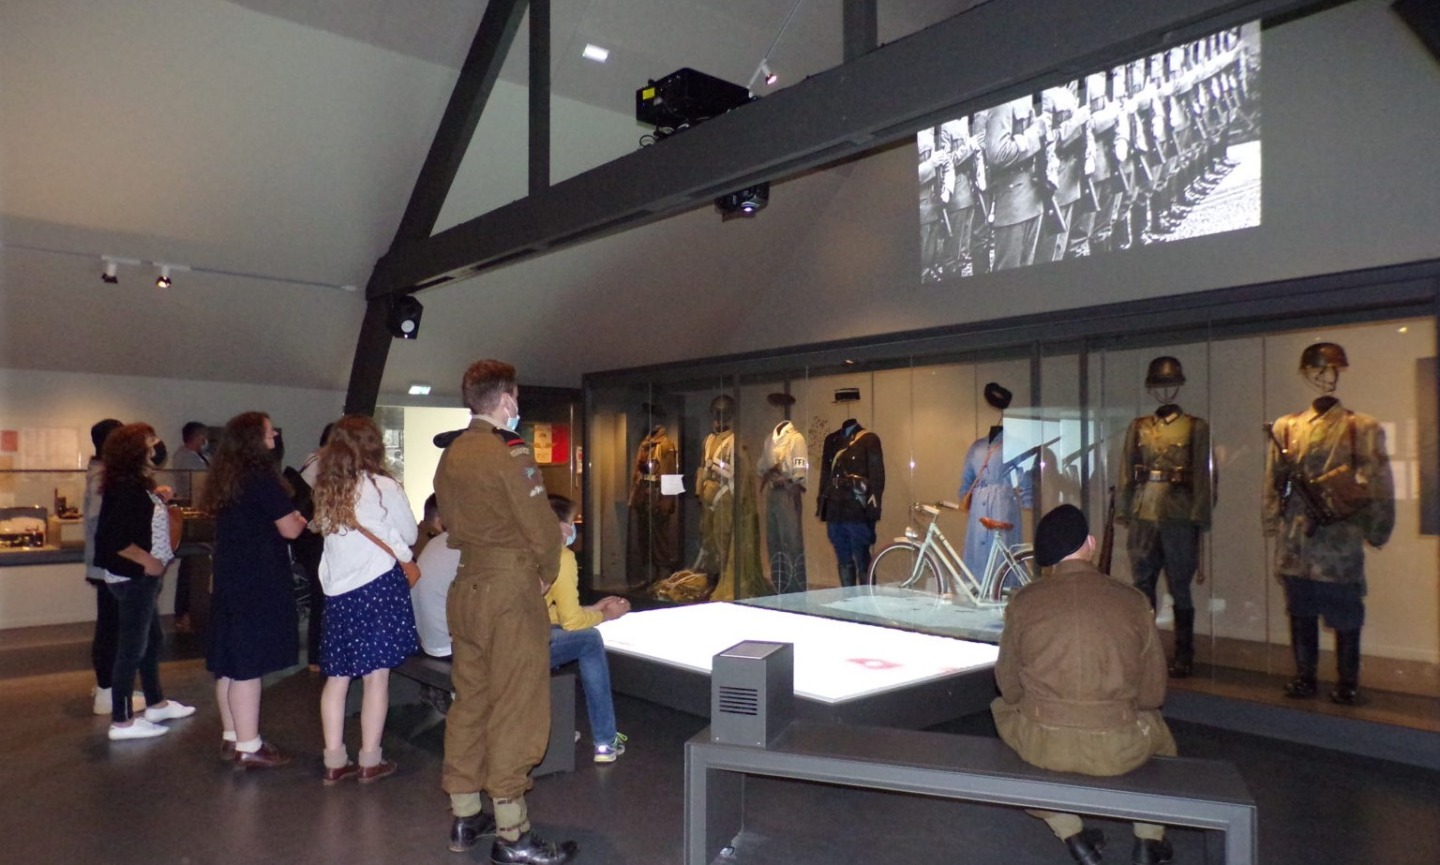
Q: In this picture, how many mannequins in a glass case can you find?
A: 7